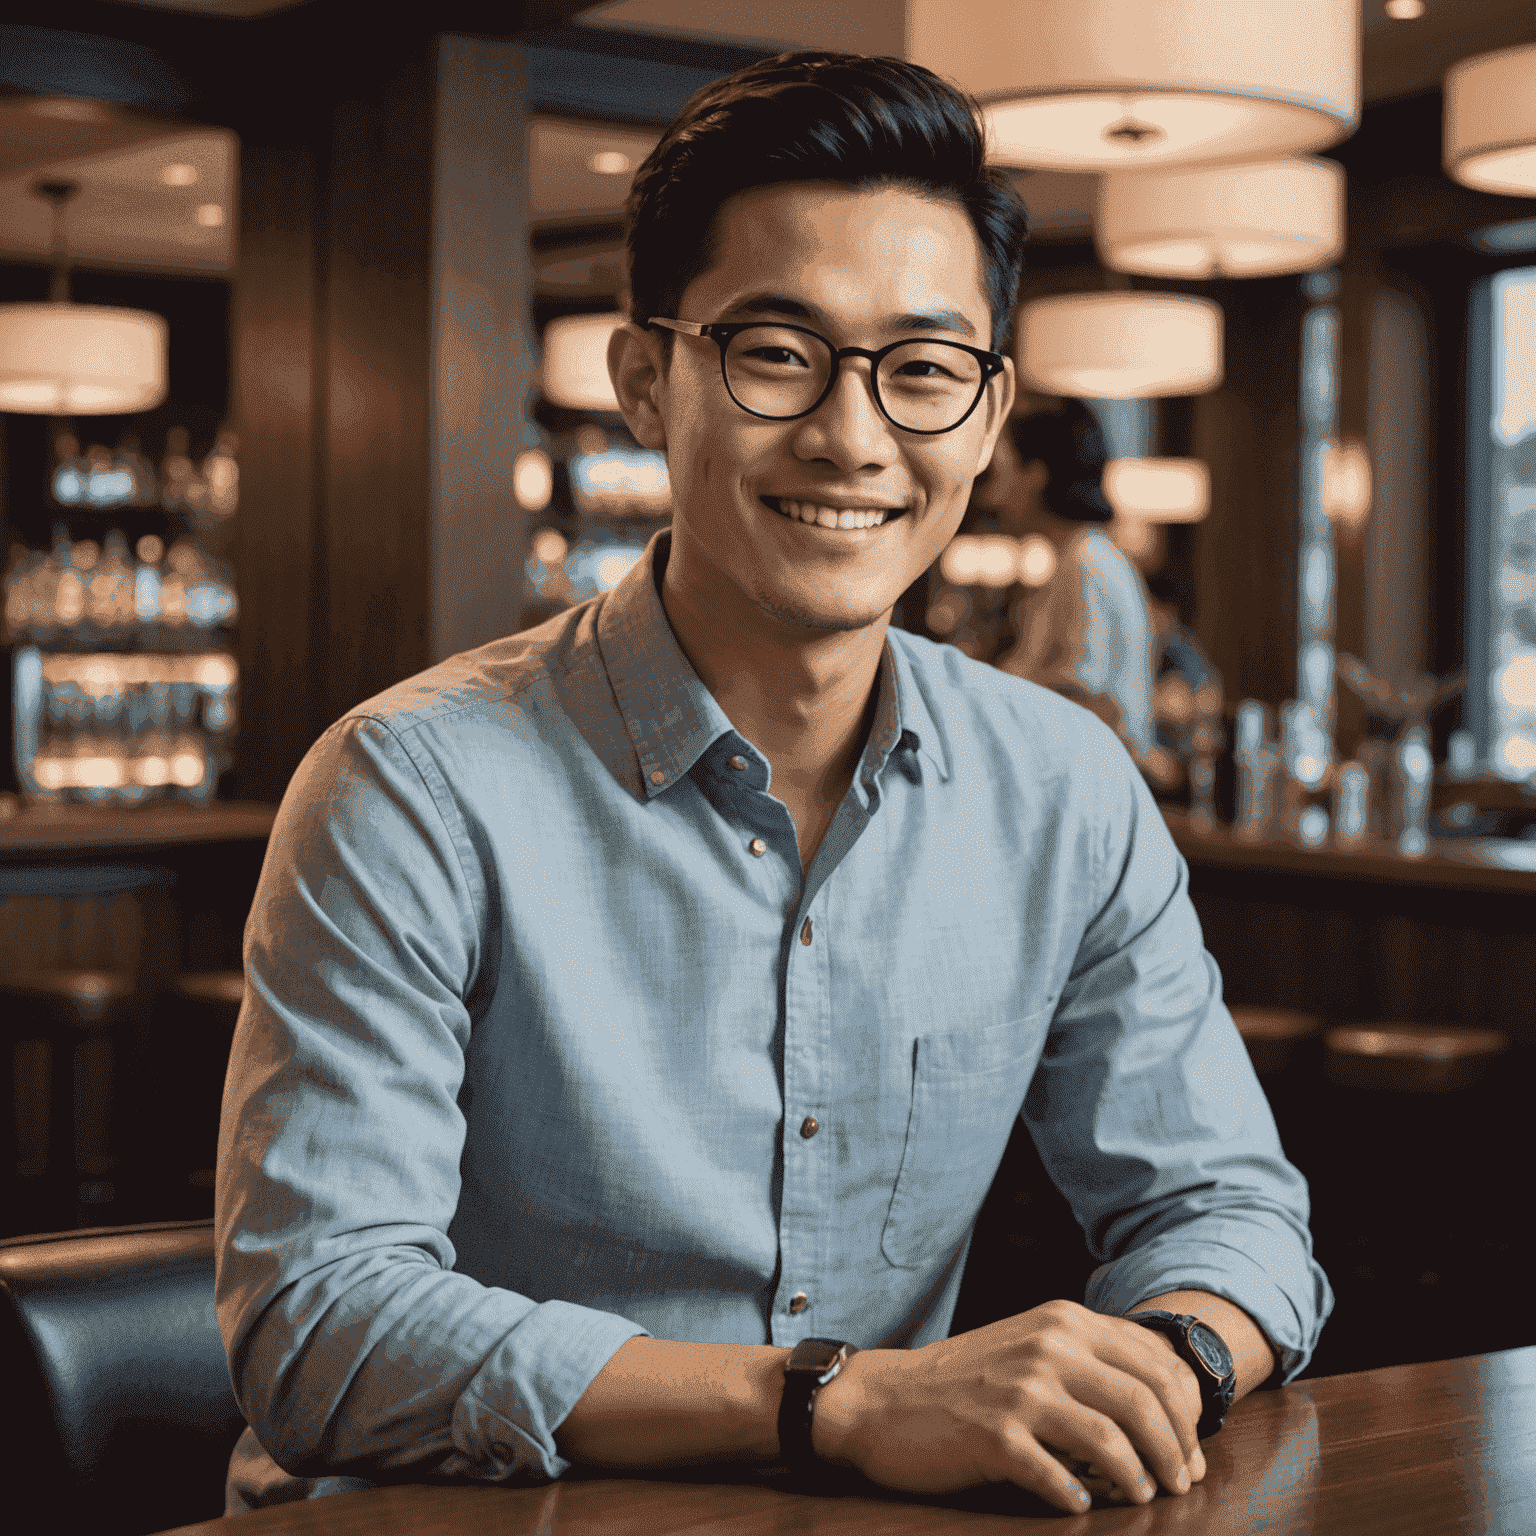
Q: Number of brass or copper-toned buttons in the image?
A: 6